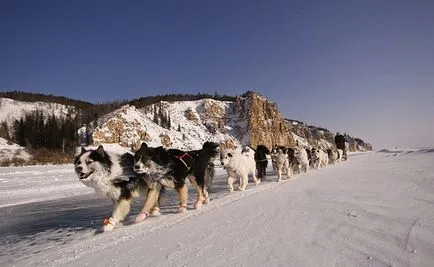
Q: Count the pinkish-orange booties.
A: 6